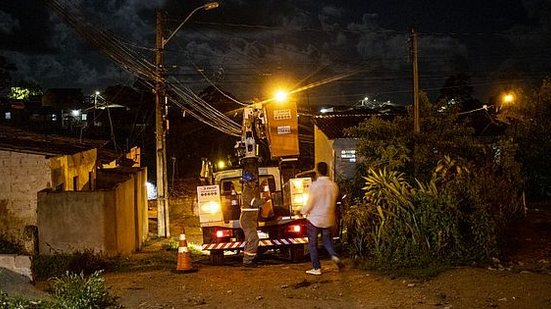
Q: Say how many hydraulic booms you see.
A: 1